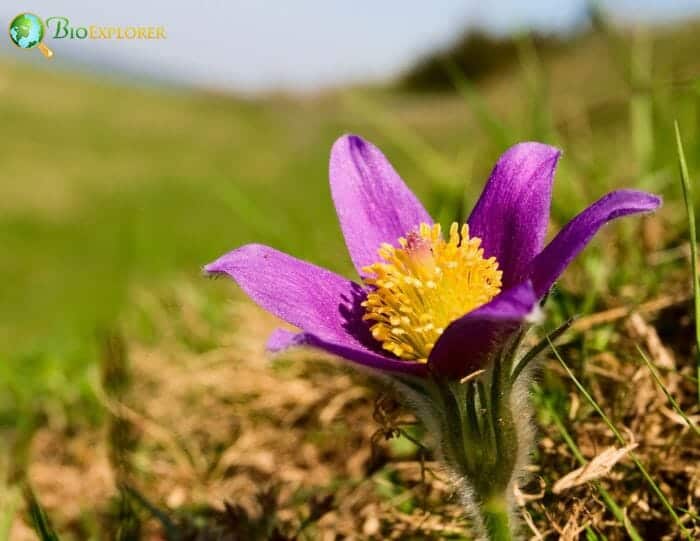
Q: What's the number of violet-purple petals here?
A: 6